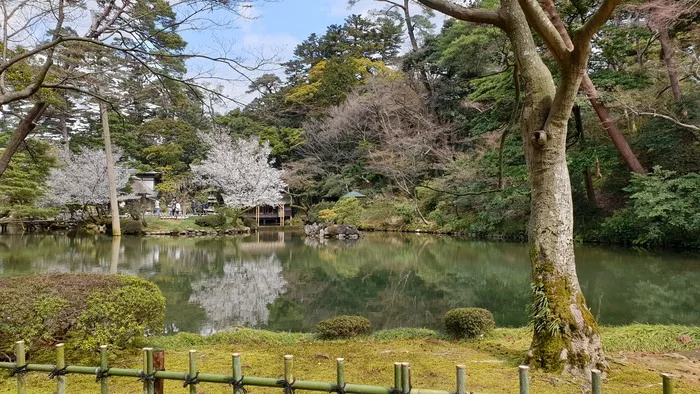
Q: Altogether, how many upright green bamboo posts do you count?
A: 15